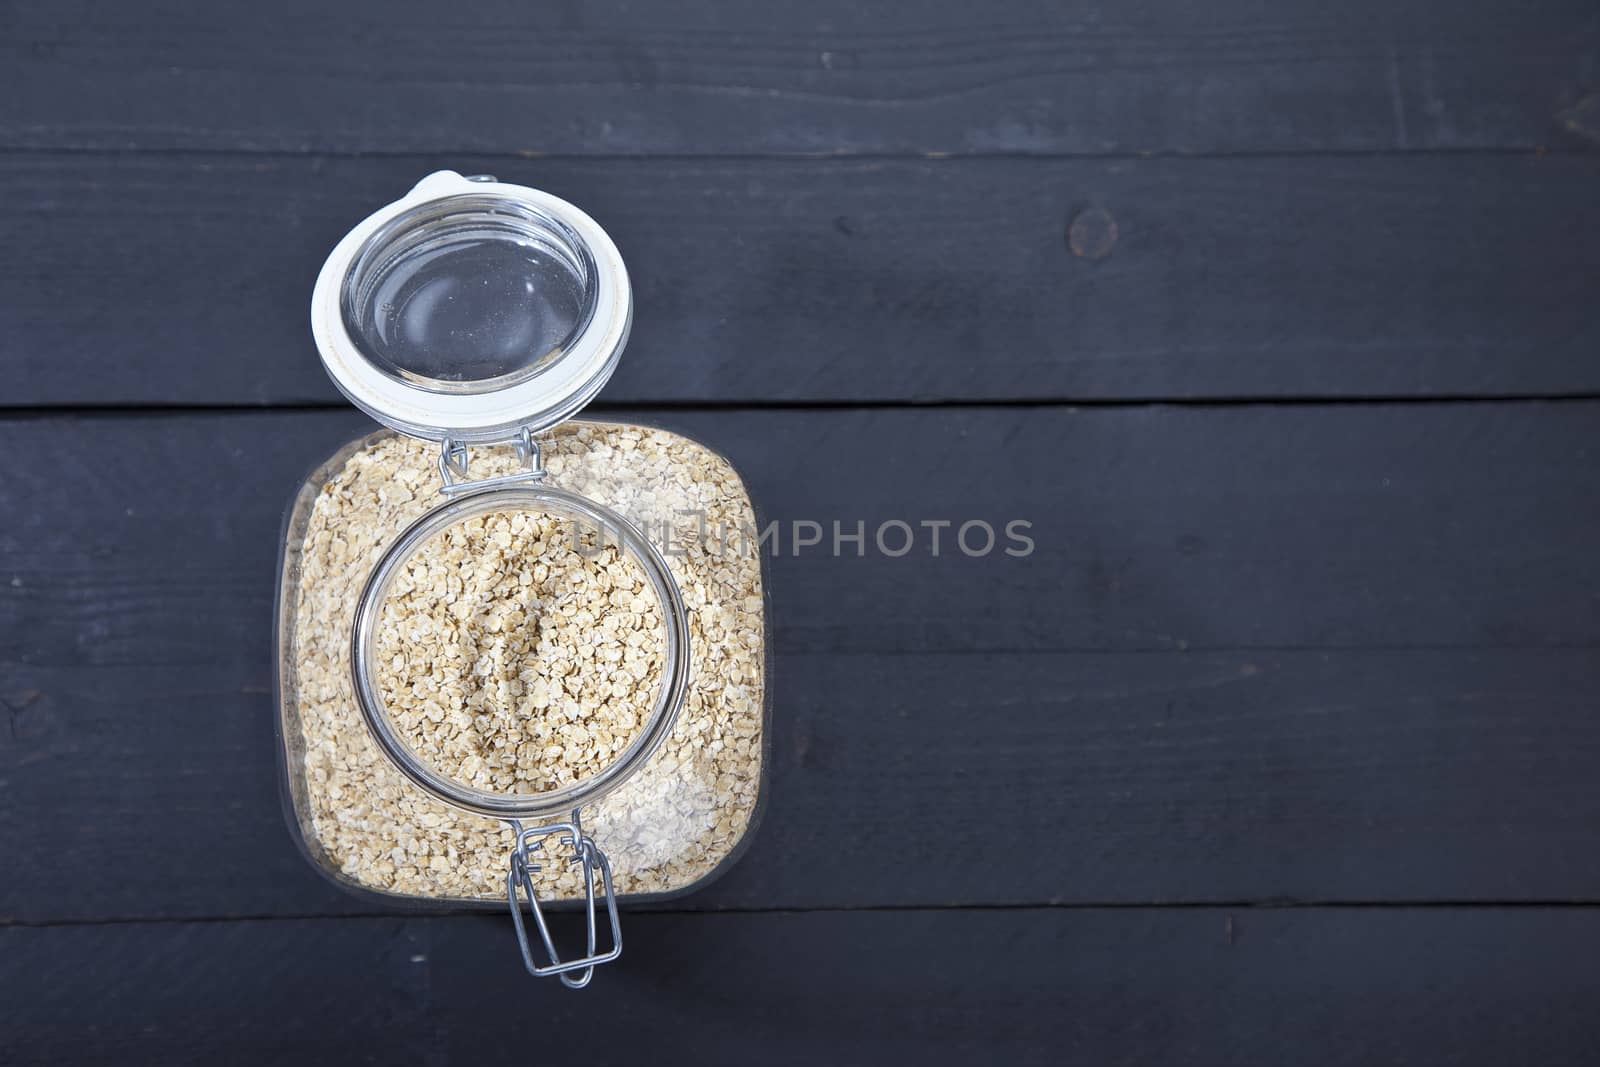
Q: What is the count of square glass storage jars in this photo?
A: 1